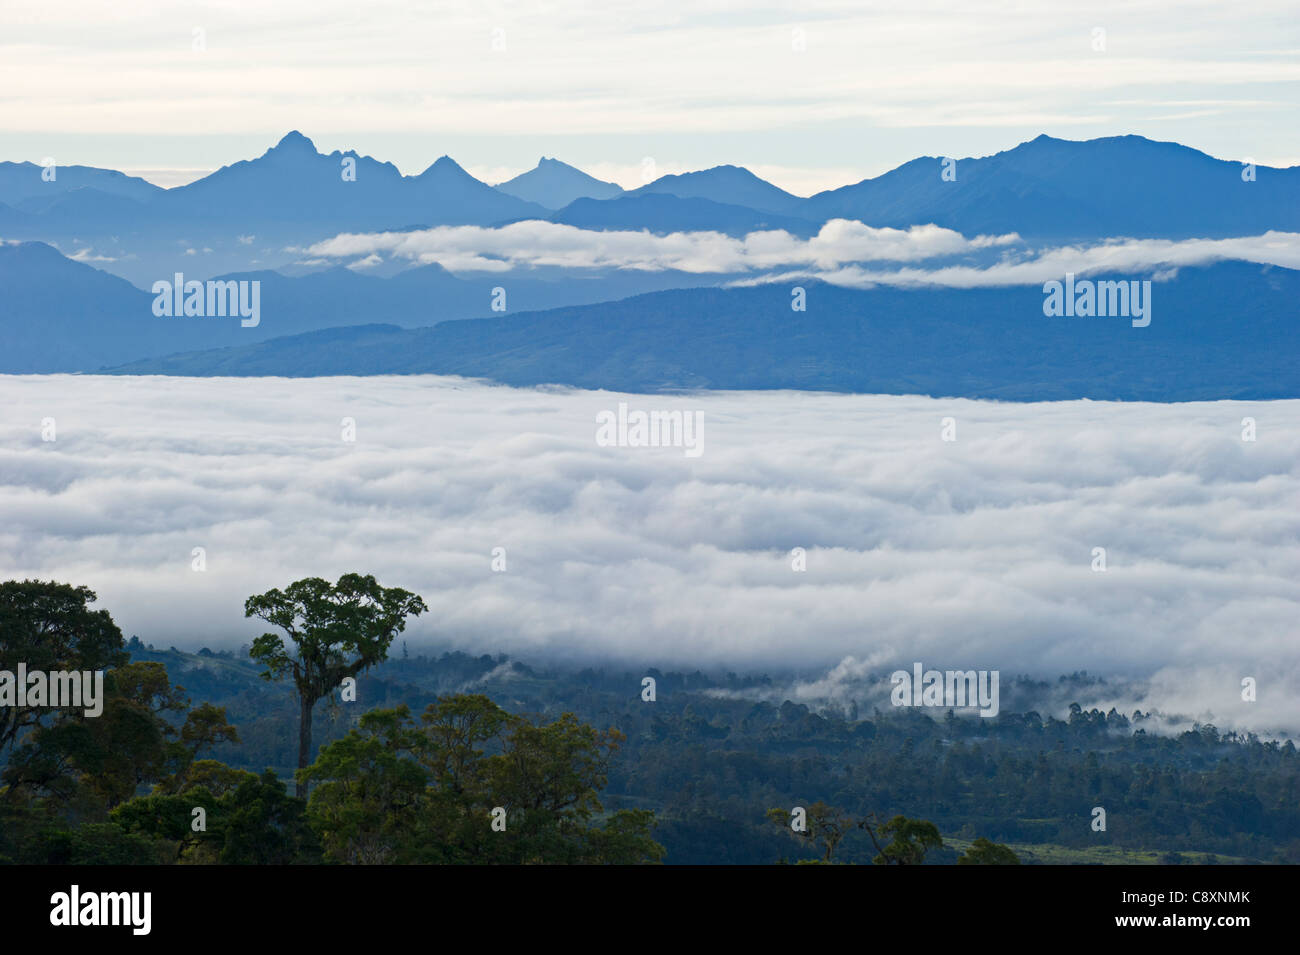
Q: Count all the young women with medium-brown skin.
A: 0